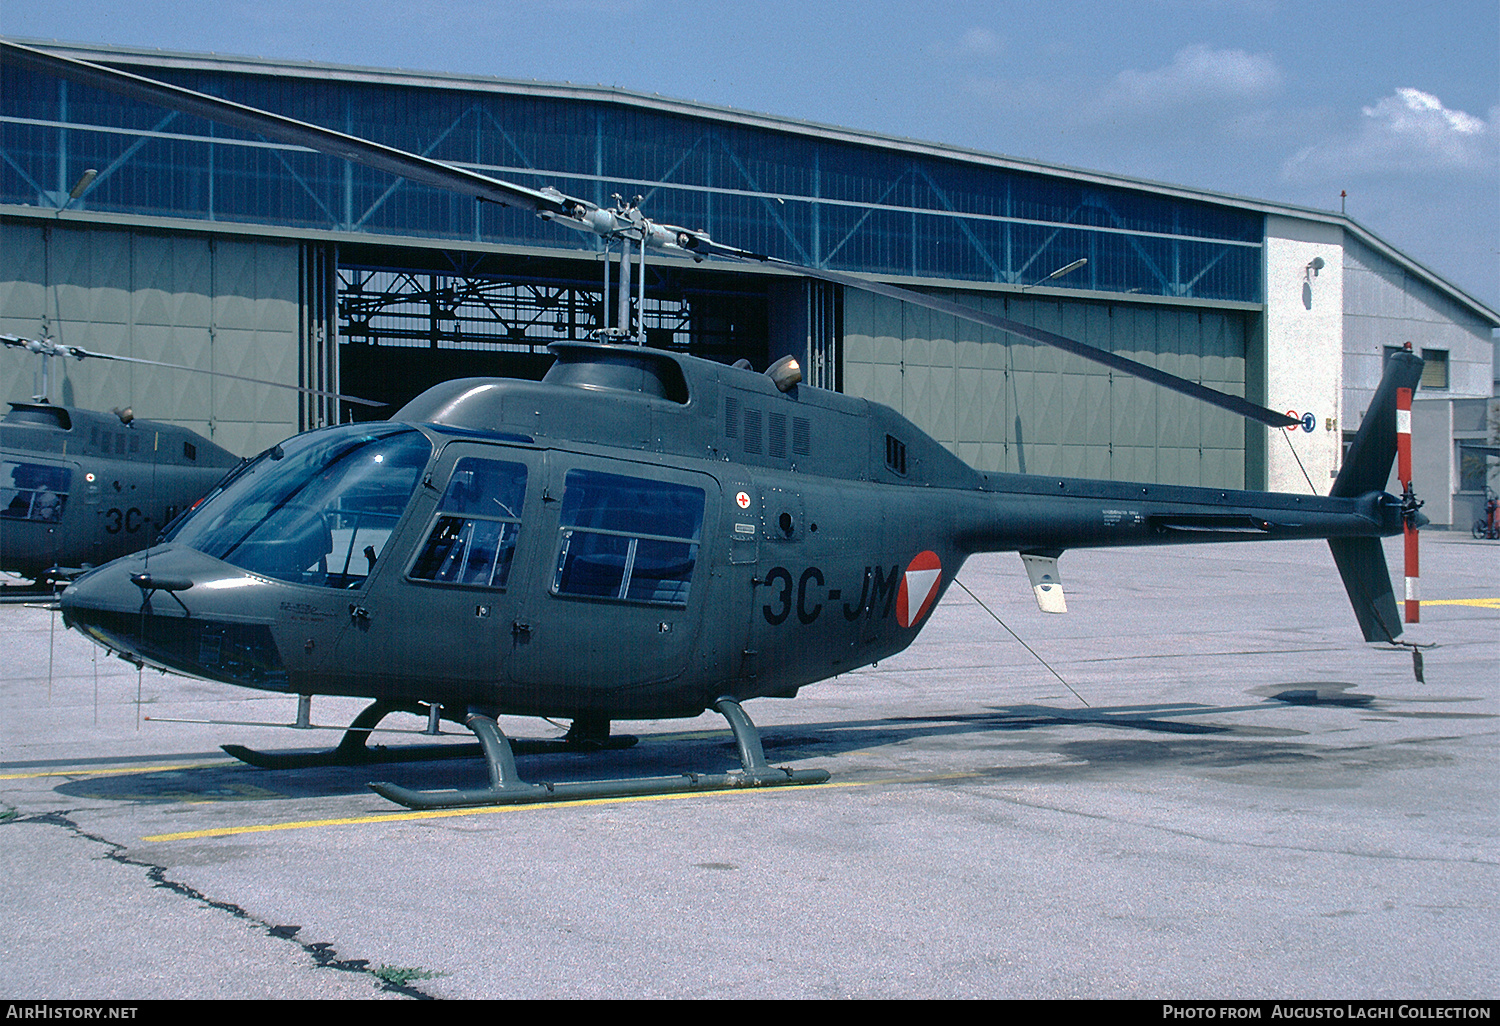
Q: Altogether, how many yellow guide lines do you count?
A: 3